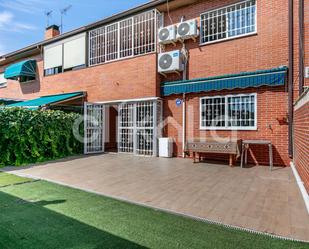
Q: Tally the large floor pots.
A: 0